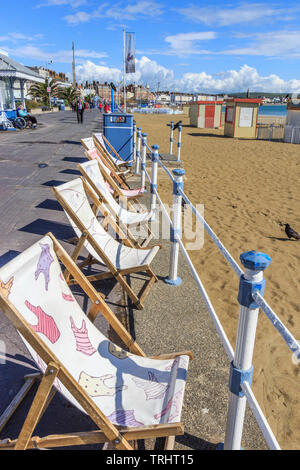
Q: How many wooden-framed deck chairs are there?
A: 6